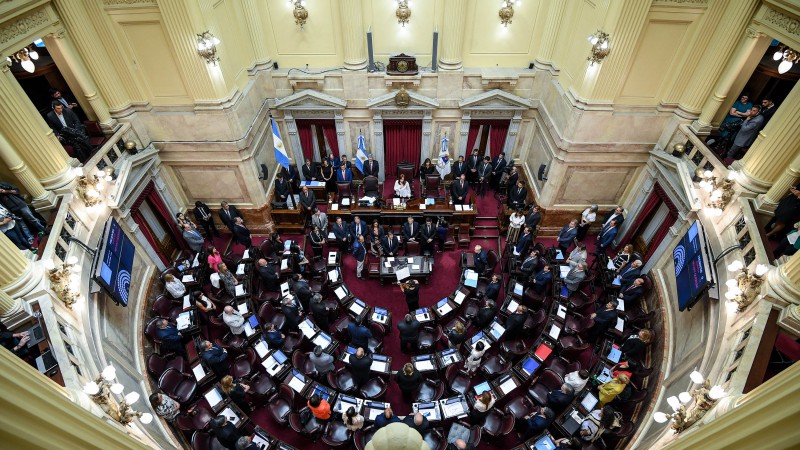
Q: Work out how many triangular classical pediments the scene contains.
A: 5